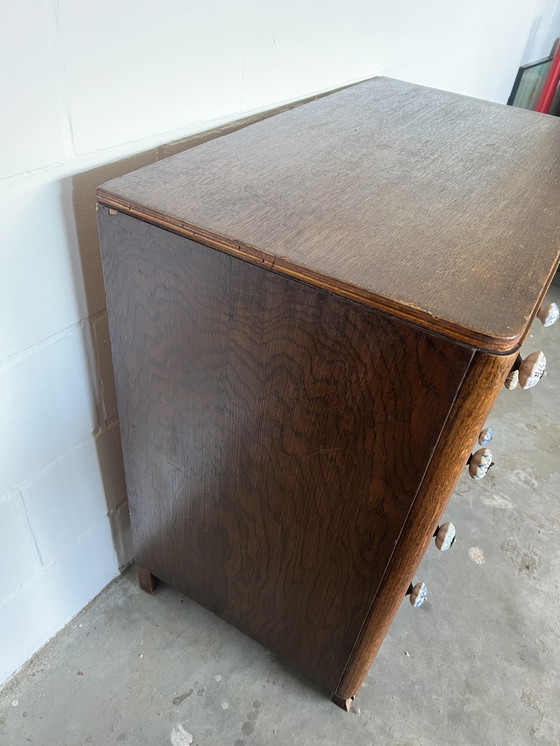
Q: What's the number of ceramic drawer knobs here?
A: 7